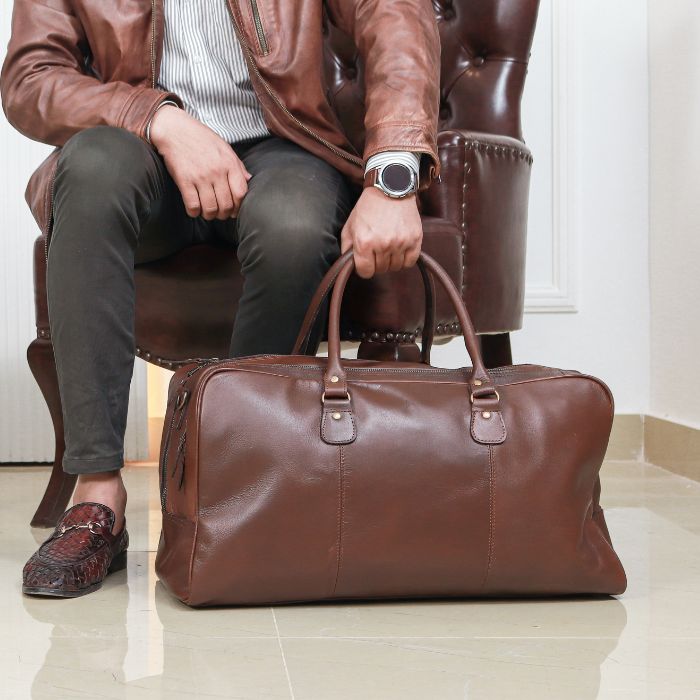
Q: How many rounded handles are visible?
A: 2